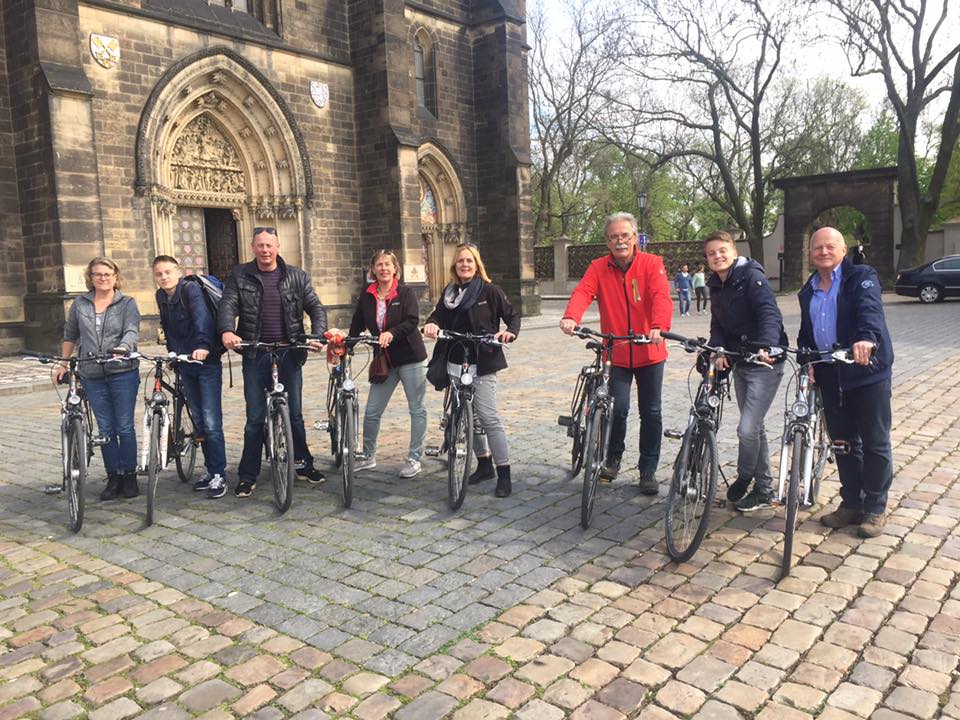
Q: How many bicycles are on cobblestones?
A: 8